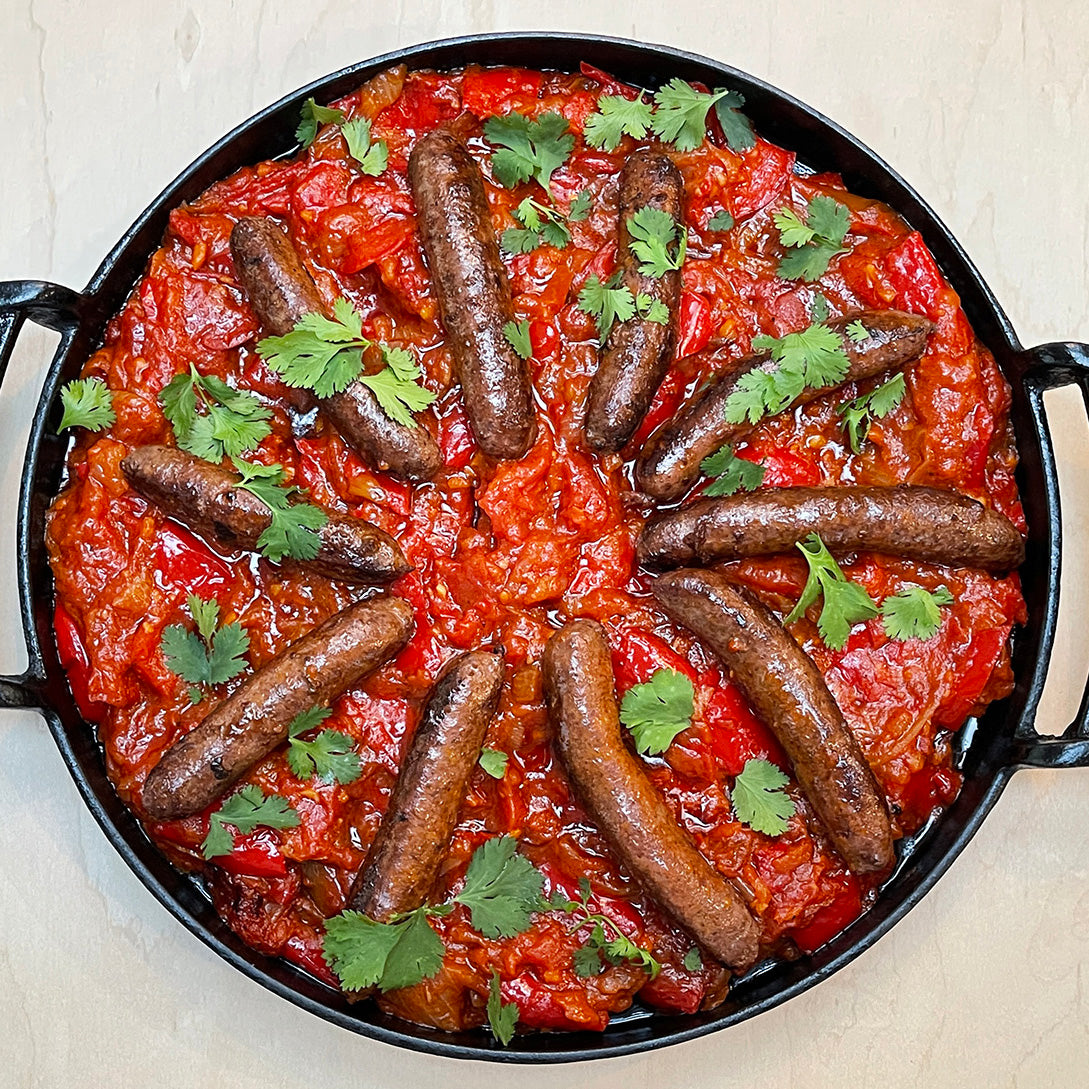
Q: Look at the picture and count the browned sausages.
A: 10